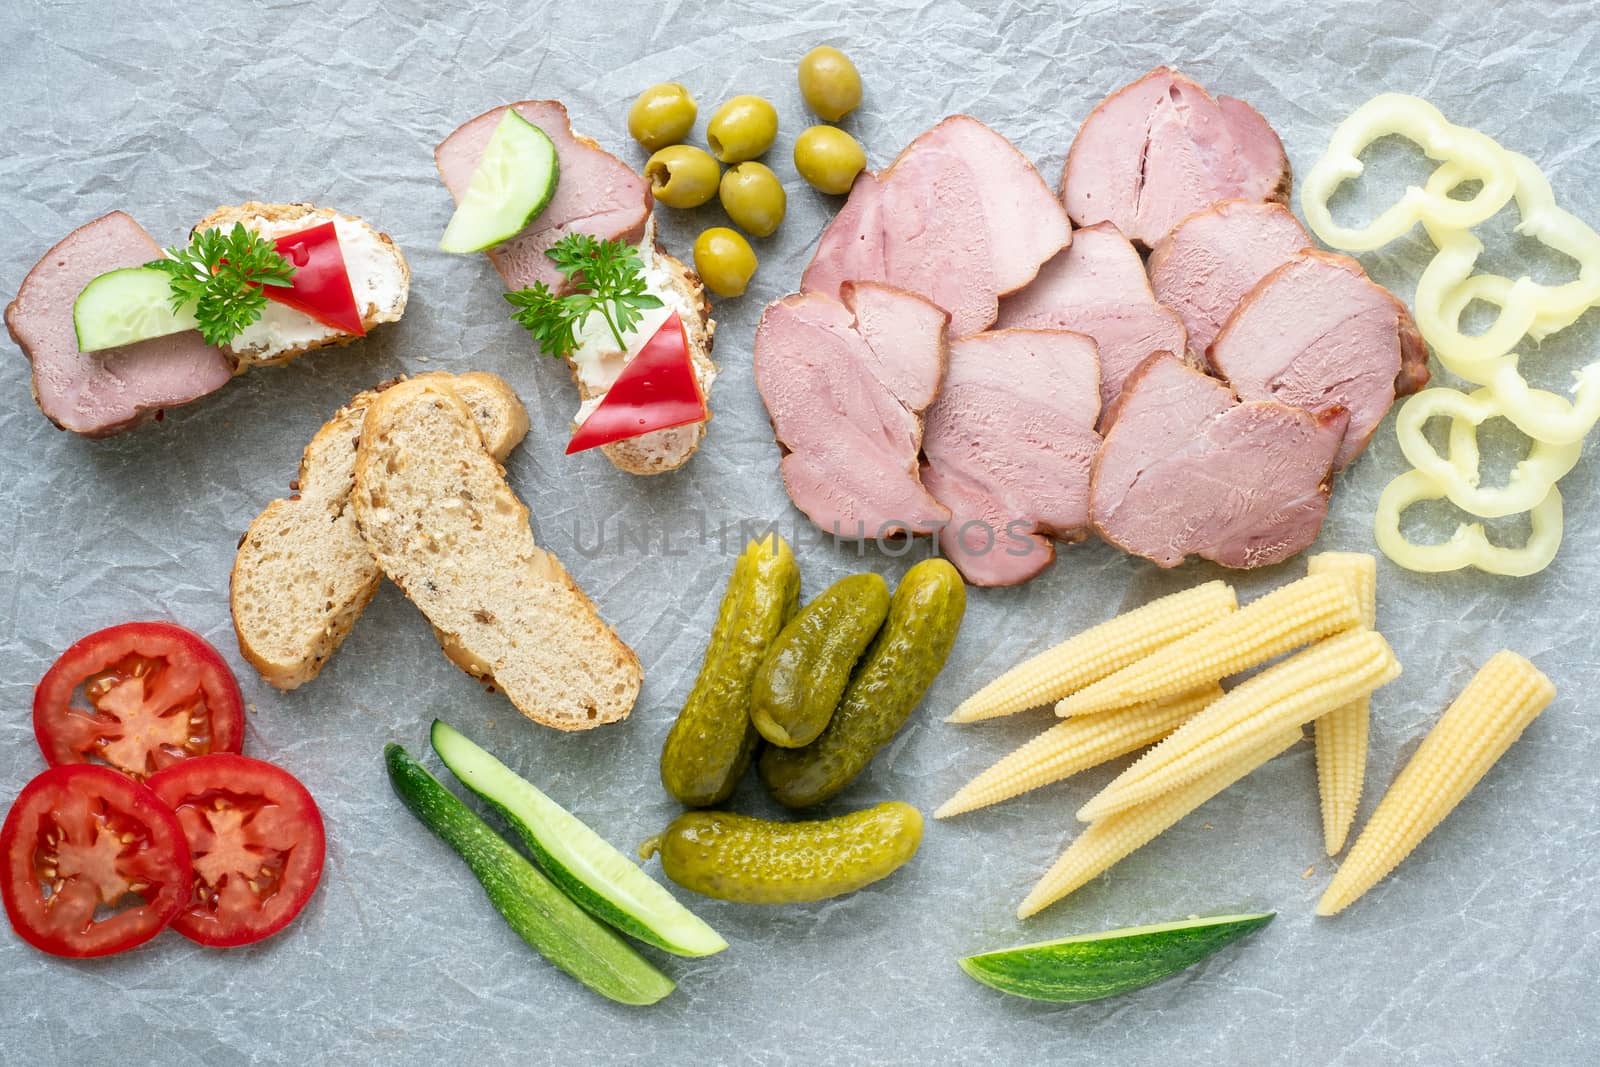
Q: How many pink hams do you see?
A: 10